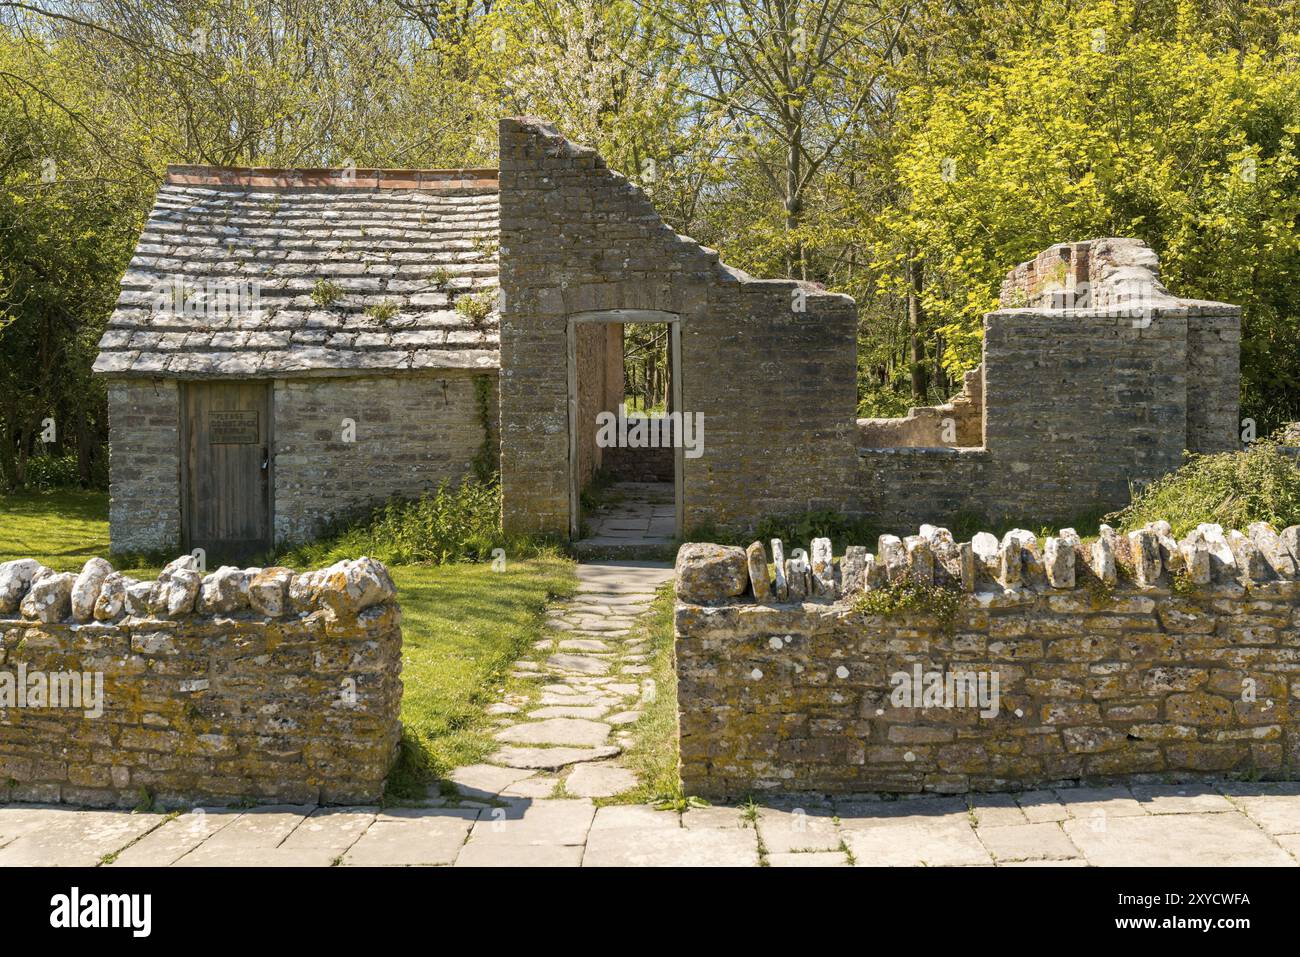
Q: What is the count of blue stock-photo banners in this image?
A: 0